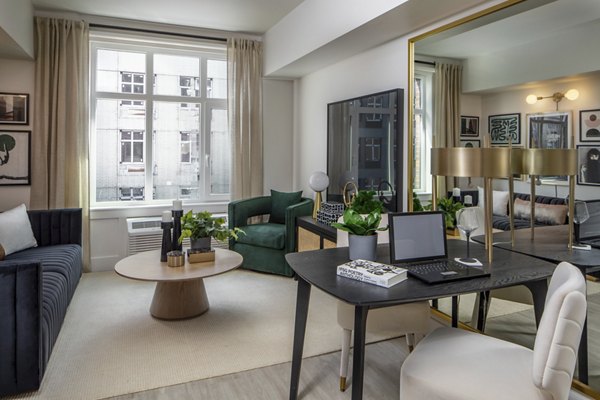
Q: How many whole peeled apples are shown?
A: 0